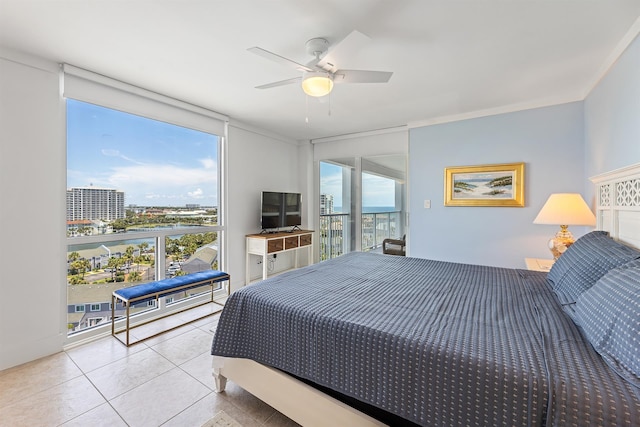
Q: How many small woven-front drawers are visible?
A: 3